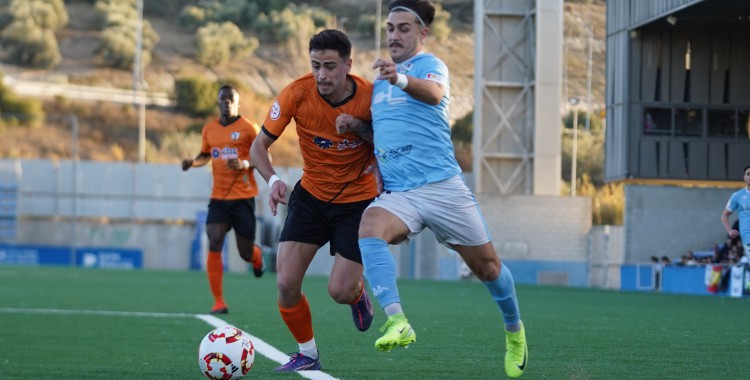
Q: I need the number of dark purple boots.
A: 2